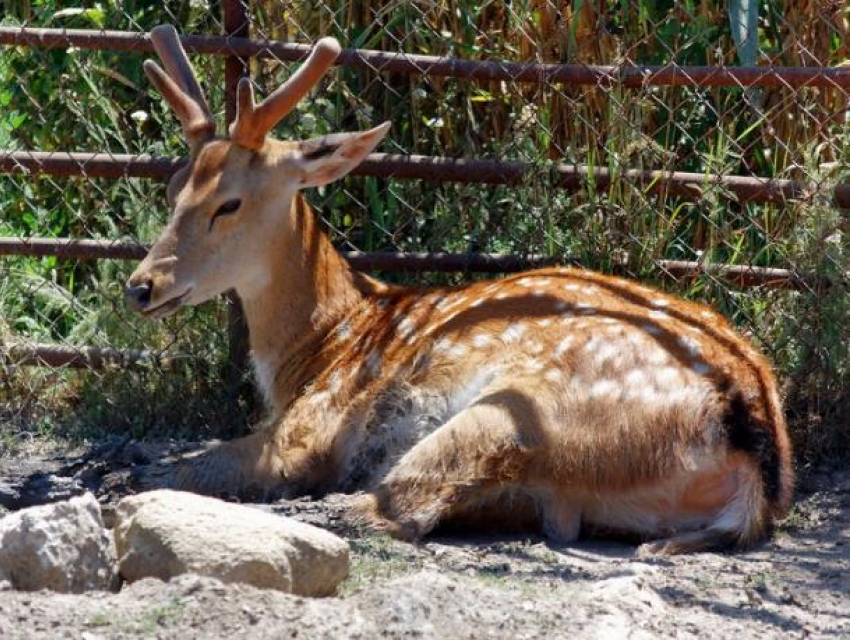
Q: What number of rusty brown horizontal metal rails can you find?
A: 4